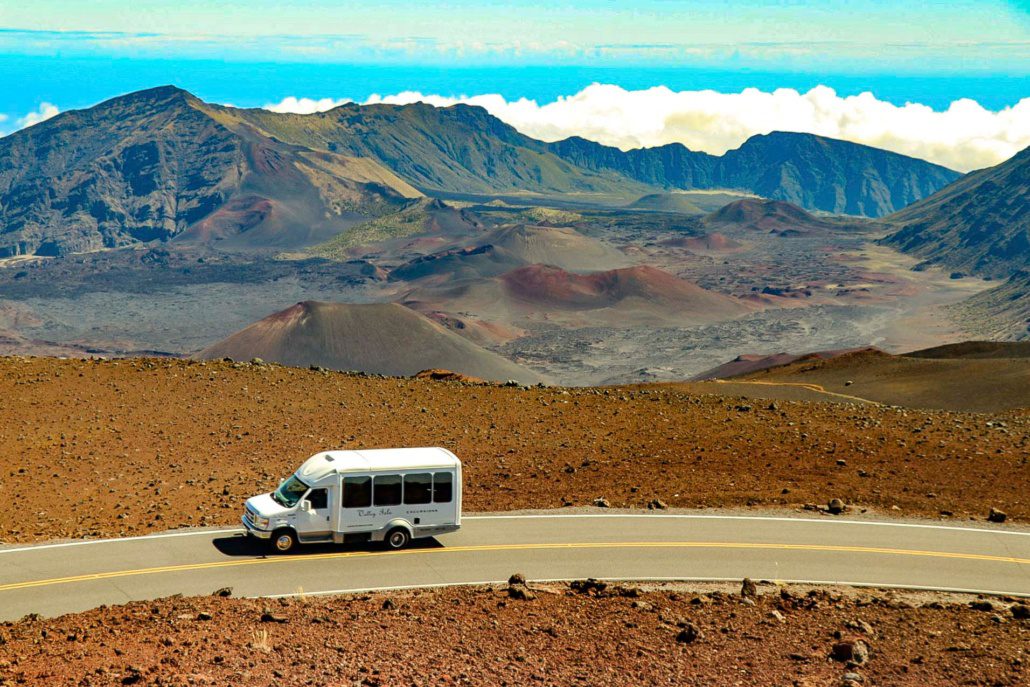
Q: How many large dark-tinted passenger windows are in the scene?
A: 4